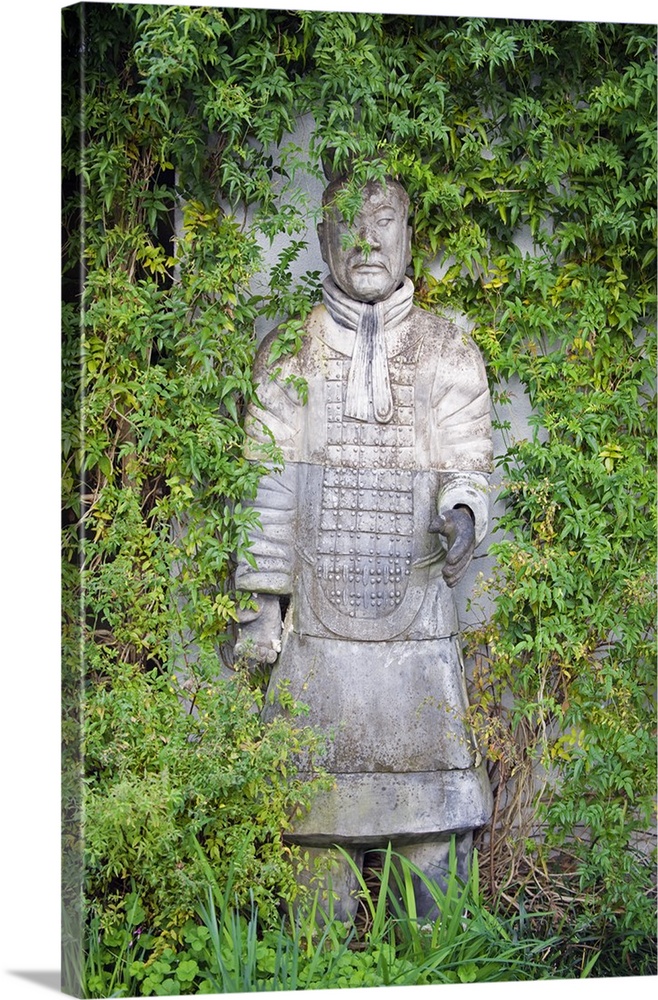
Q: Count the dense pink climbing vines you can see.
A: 0